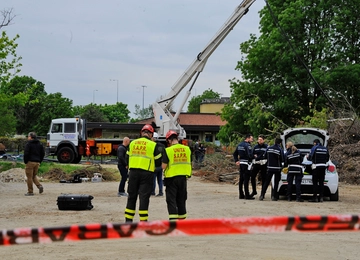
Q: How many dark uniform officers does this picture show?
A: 5